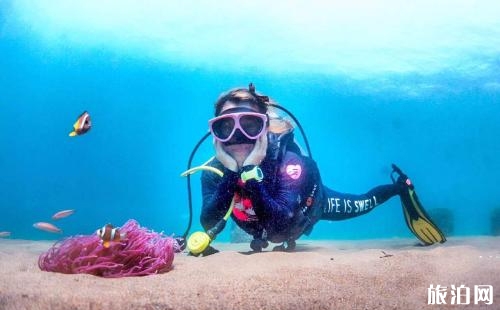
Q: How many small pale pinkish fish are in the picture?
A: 3